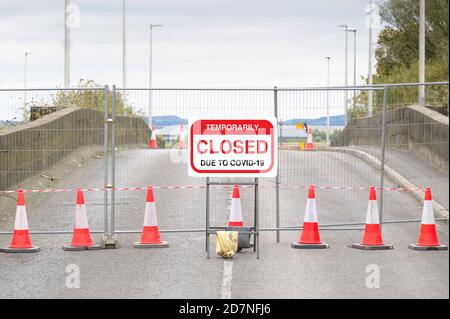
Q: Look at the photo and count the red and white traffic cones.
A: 10